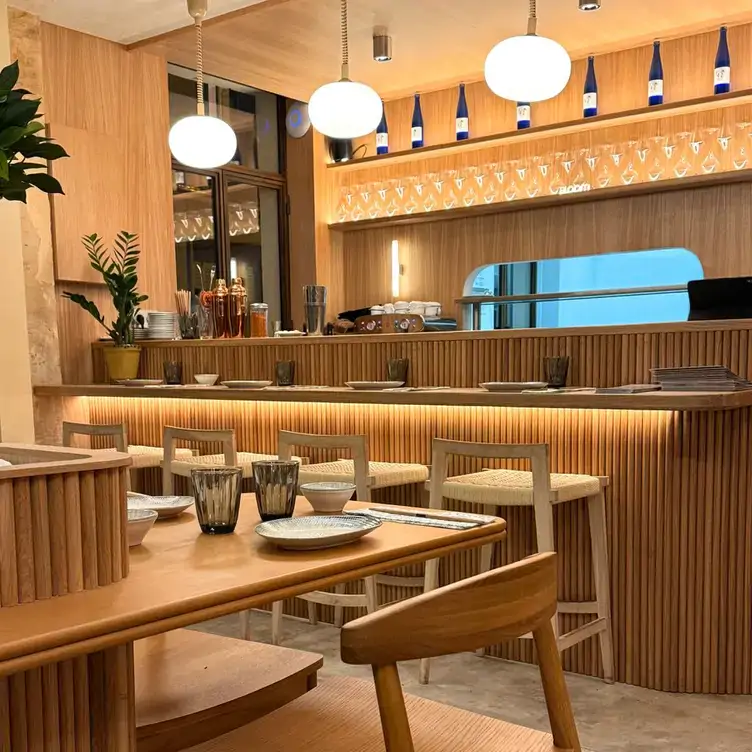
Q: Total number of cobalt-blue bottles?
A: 7